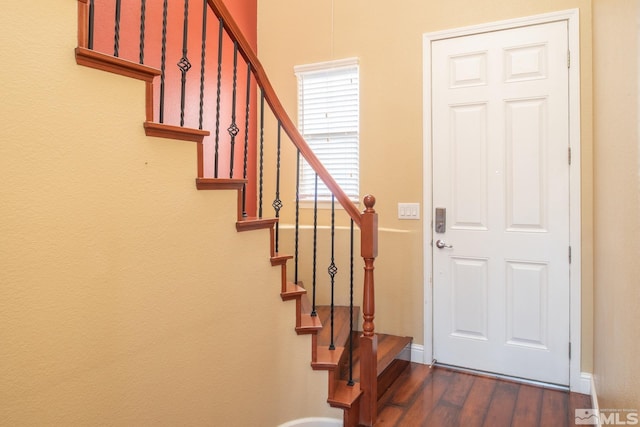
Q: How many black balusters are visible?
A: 15